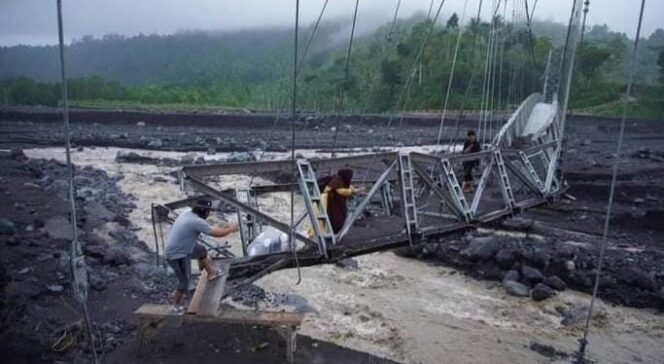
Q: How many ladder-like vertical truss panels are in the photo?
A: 5